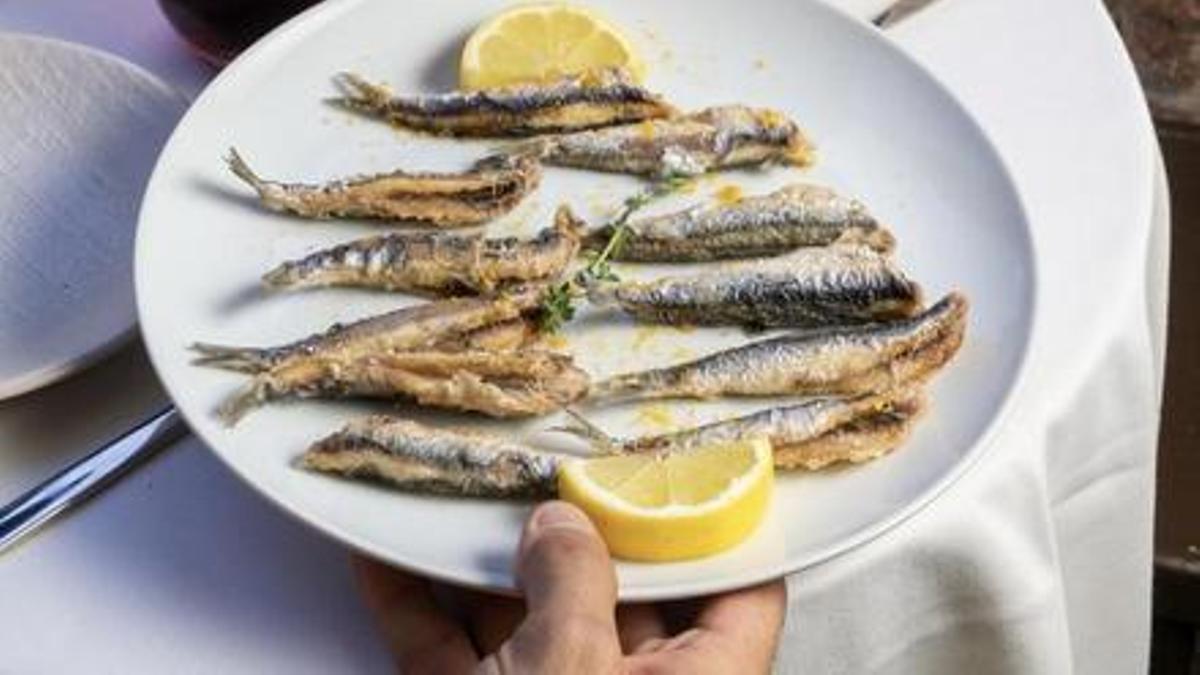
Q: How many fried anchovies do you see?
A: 11